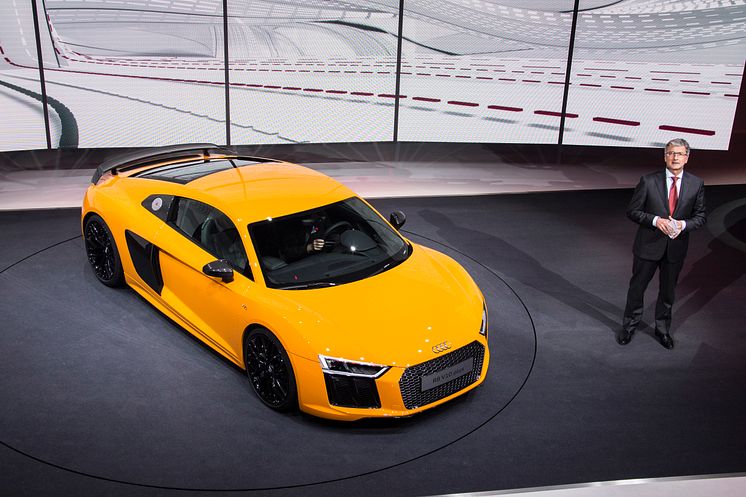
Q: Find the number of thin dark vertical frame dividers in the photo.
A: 4